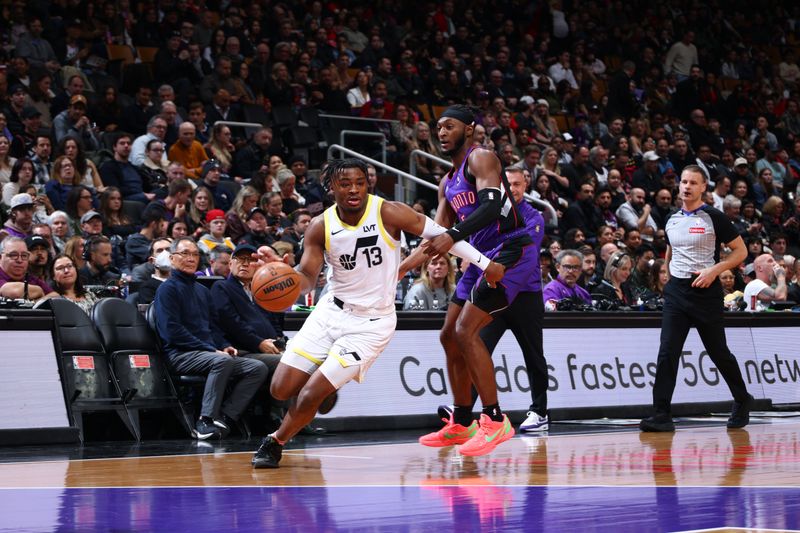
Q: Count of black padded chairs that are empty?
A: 2